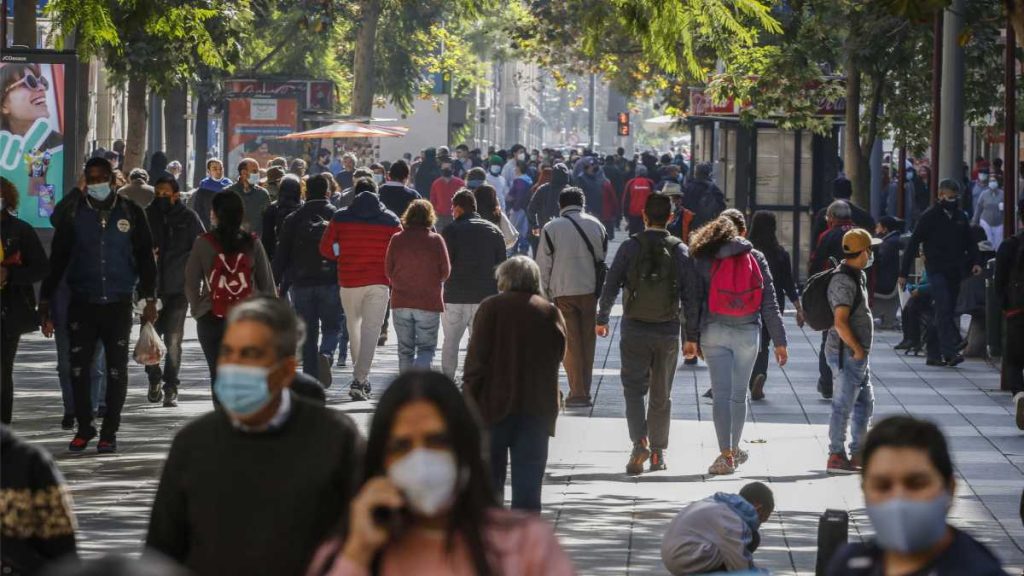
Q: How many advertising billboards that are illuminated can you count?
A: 1